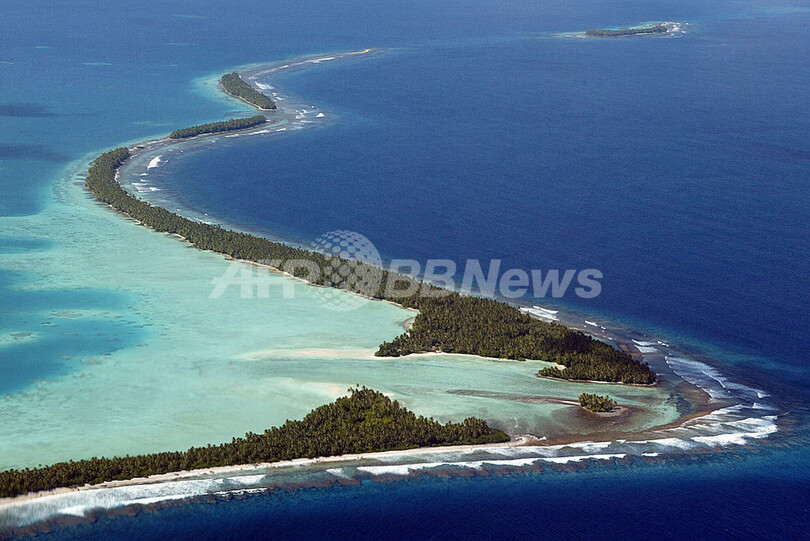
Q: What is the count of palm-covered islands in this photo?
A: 6